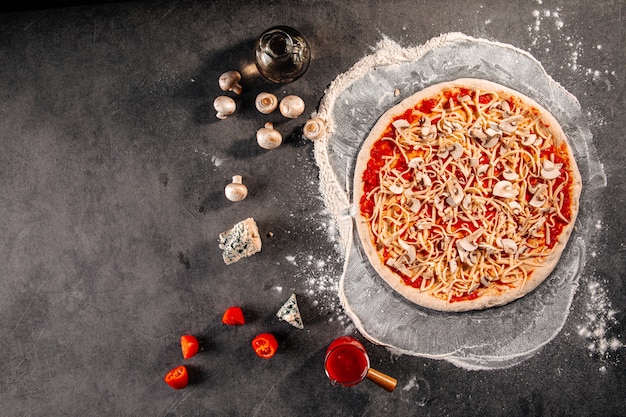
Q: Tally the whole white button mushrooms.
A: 7